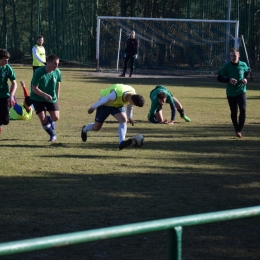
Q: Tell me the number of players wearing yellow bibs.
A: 3